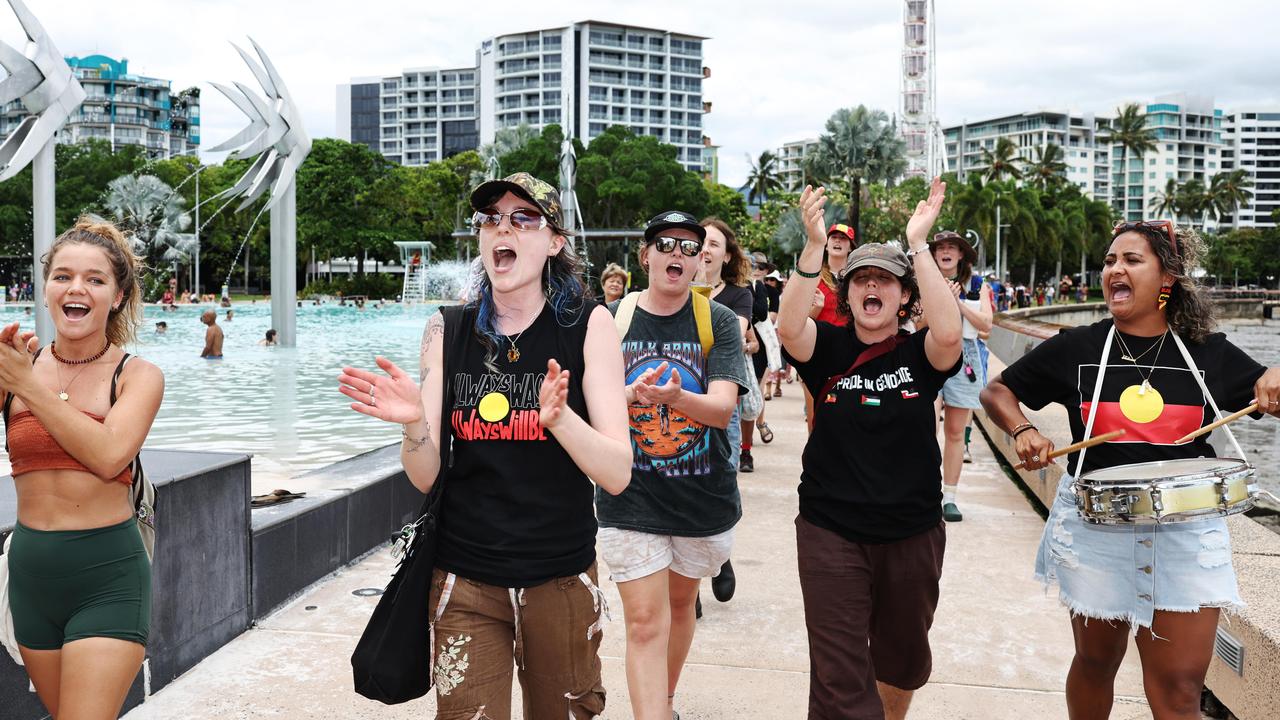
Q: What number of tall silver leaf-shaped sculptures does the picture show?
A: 2